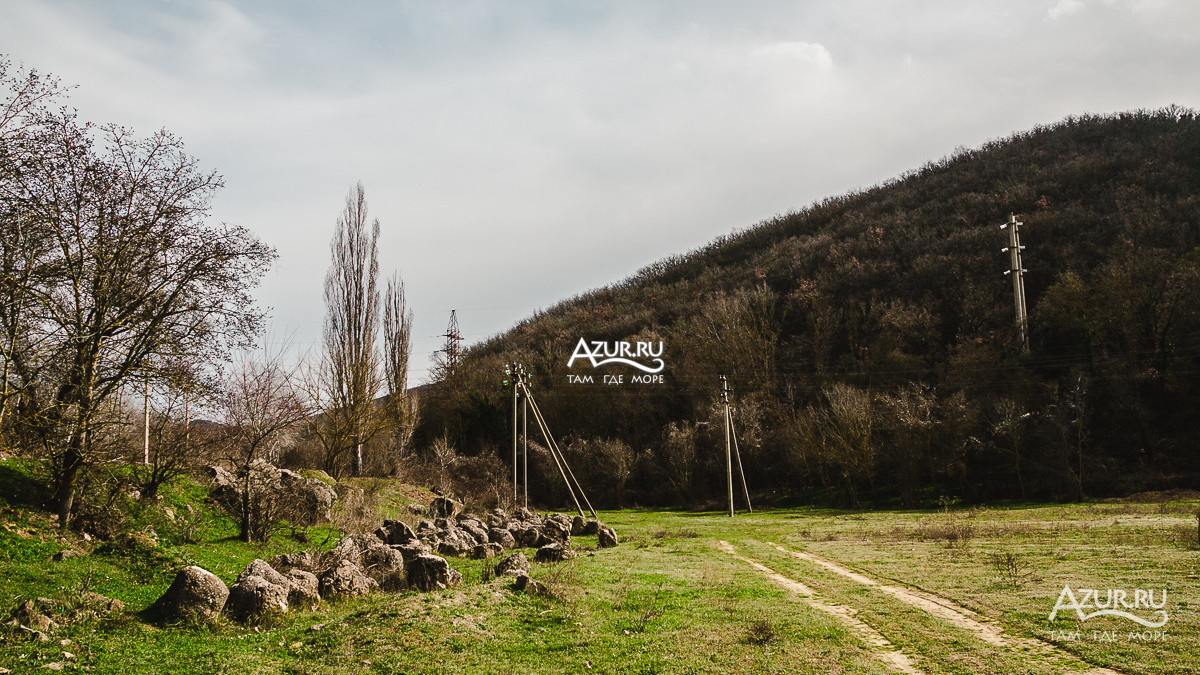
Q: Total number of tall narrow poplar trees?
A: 2